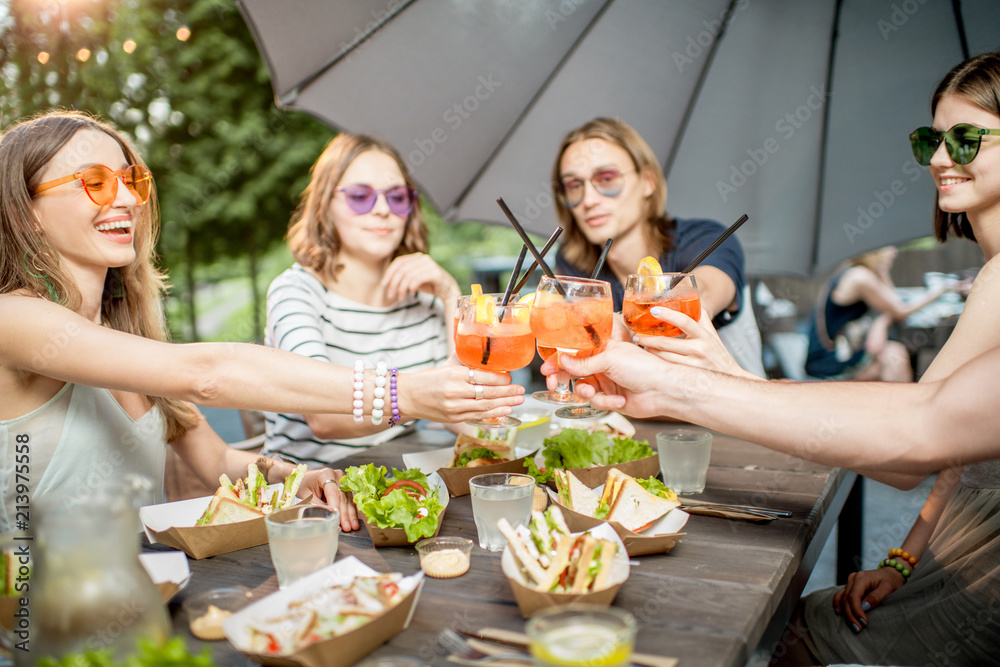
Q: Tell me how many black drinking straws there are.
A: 5